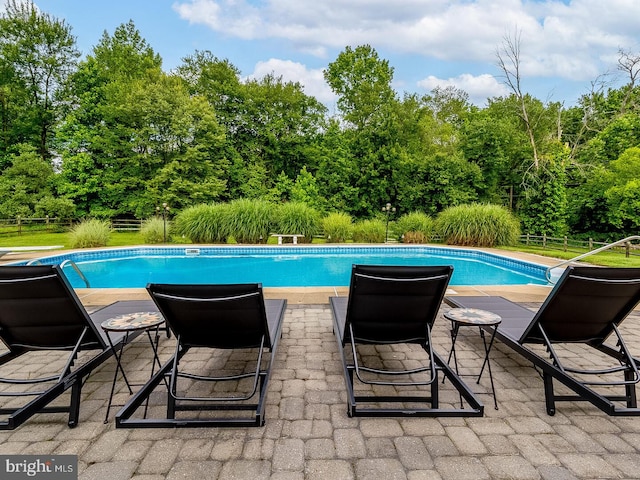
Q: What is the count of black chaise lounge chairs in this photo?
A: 4